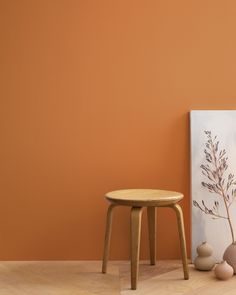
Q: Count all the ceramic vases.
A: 3